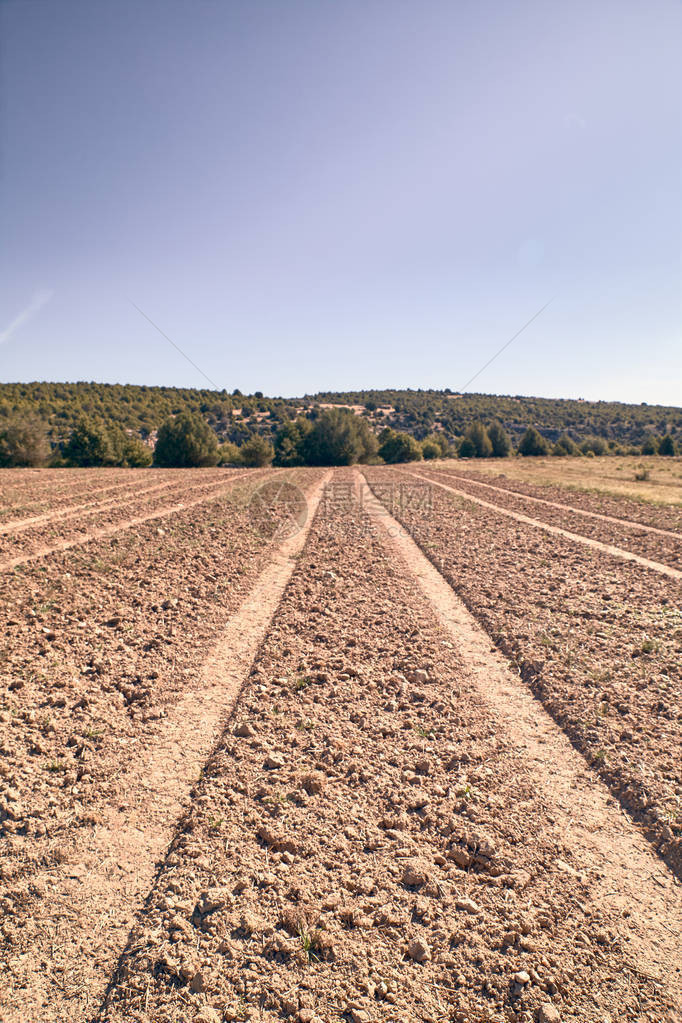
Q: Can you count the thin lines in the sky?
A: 2